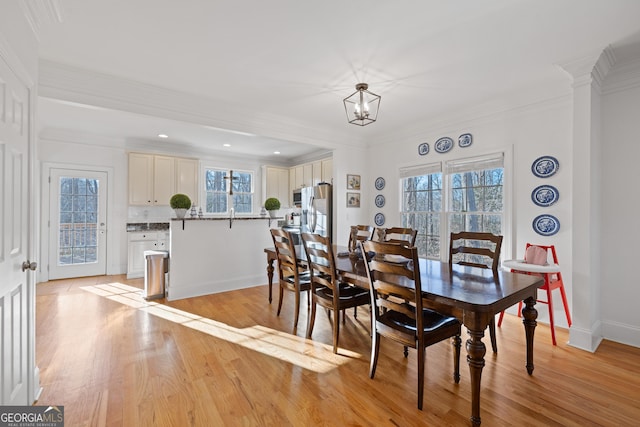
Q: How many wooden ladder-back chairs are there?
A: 6